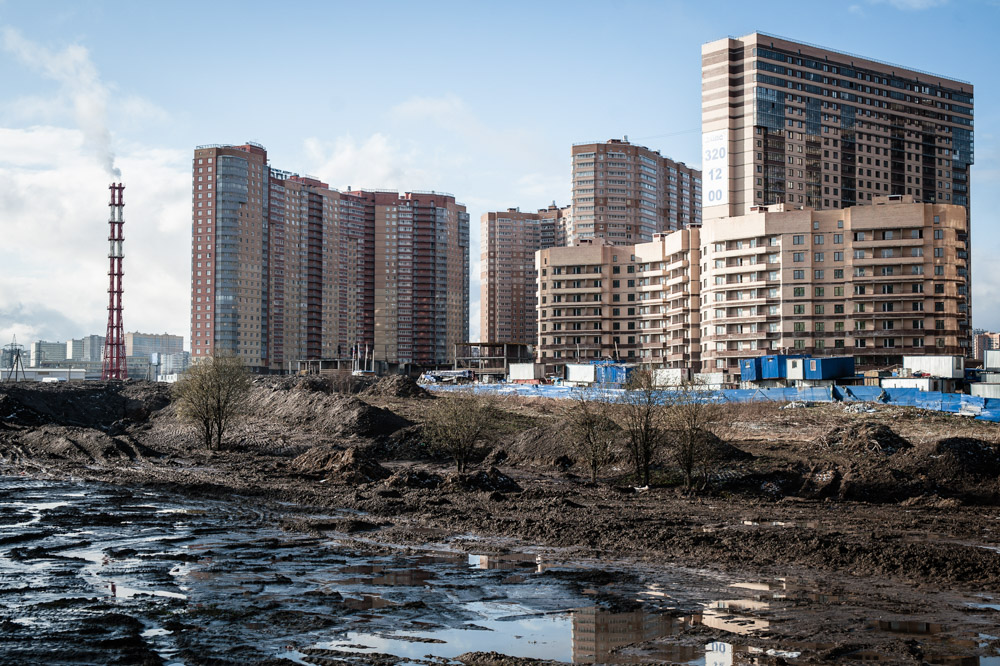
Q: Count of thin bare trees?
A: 5